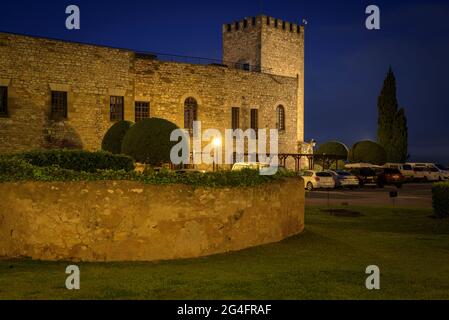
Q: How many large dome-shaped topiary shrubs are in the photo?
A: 4